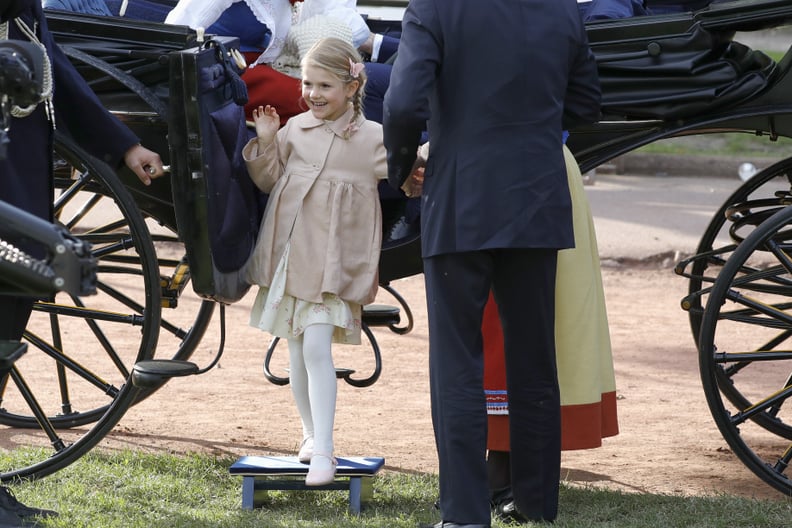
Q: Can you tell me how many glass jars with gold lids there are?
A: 0